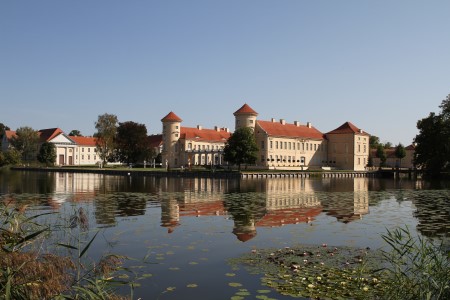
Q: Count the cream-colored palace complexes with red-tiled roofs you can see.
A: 1